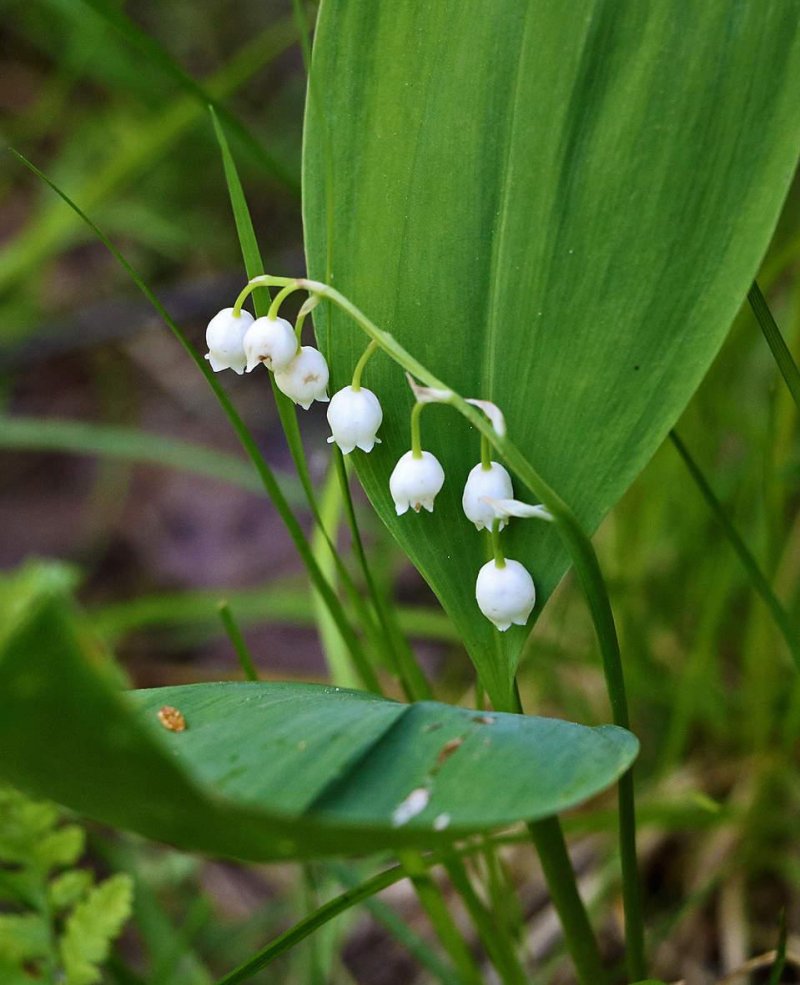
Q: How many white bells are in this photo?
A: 7